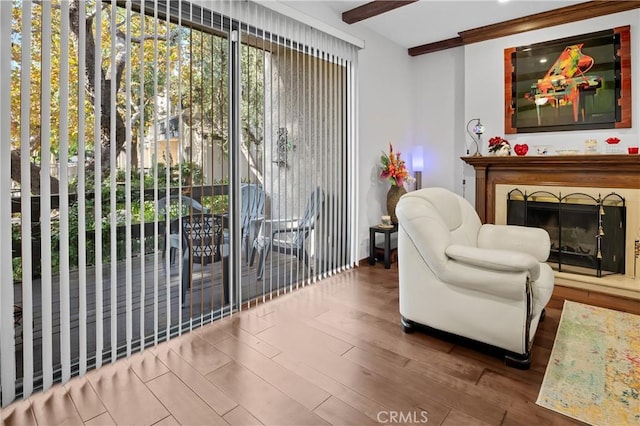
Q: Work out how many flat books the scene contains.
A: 0